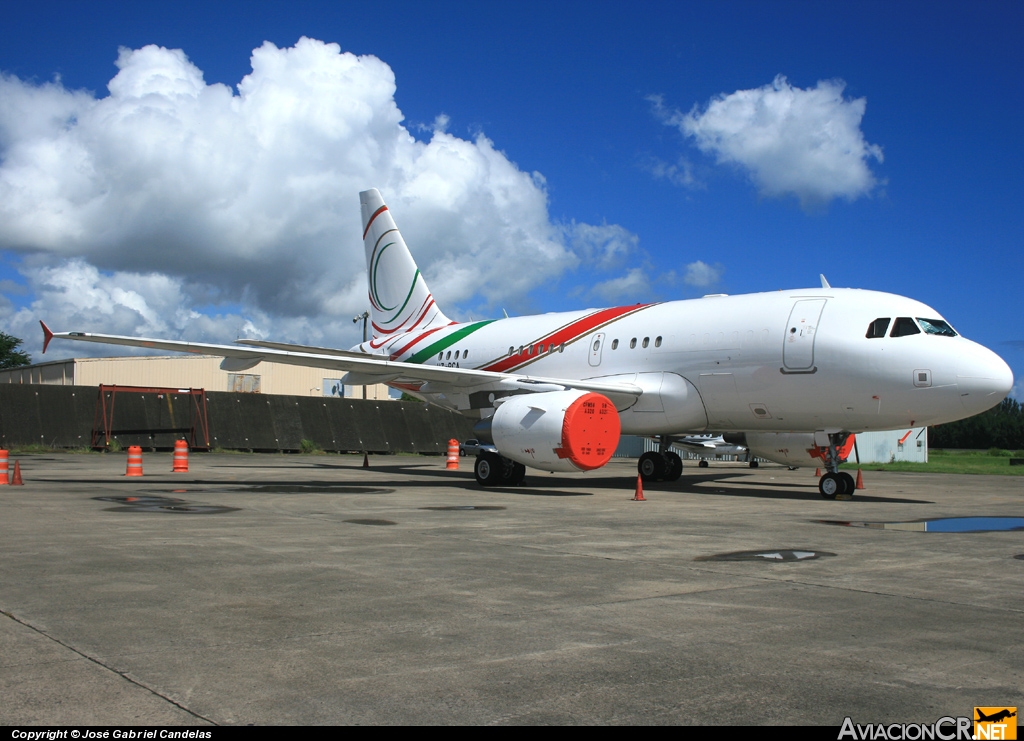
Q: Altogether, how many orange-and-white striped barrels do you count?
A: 4